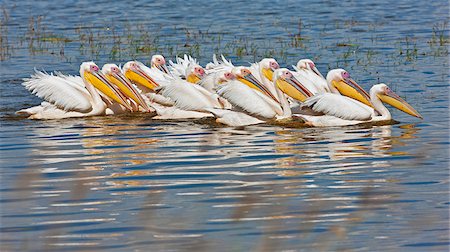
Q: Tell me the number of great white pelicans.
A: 12